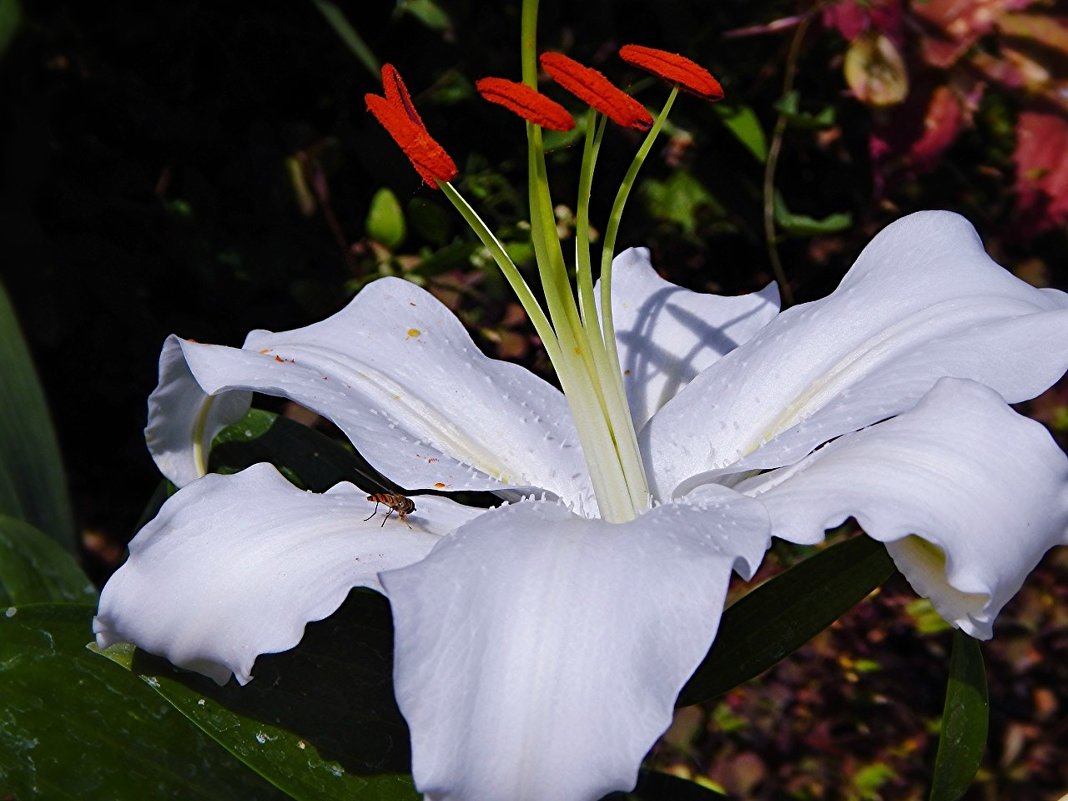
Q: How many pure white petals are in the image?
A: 6